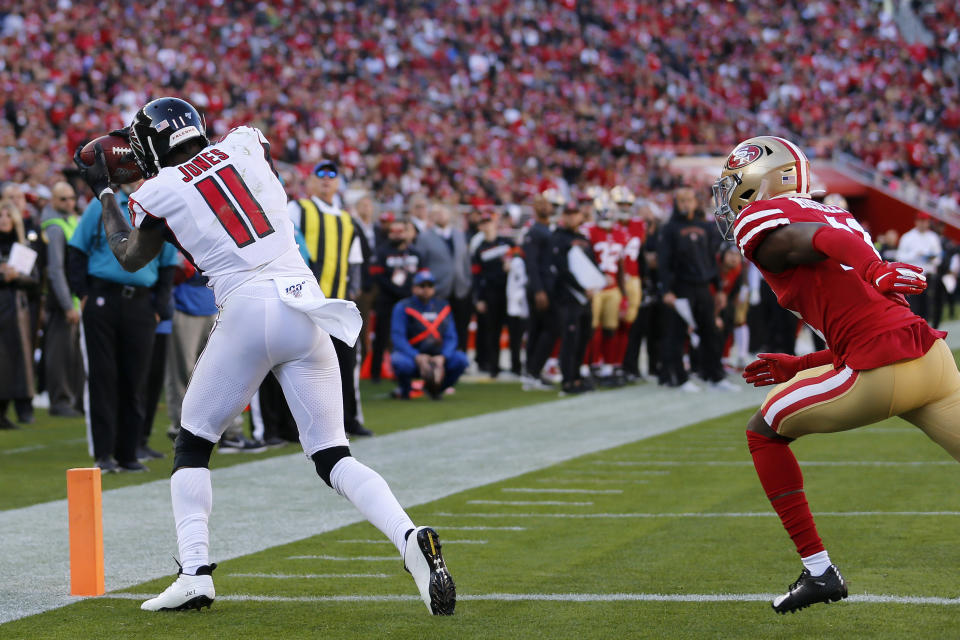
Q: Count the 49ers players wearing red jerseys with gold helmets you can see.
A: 3